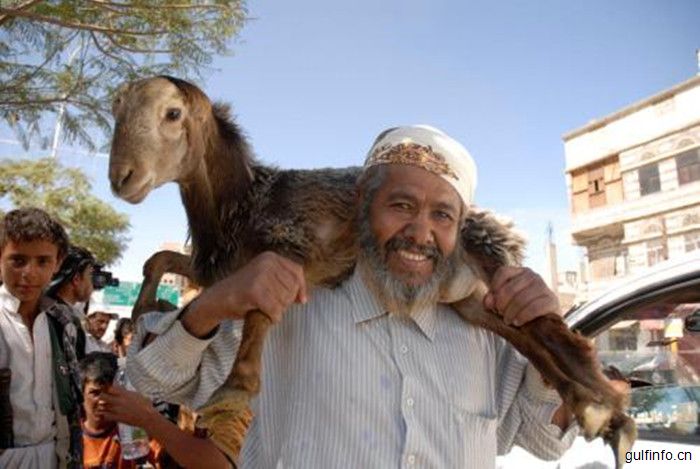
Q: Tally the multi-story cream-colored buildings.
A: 1